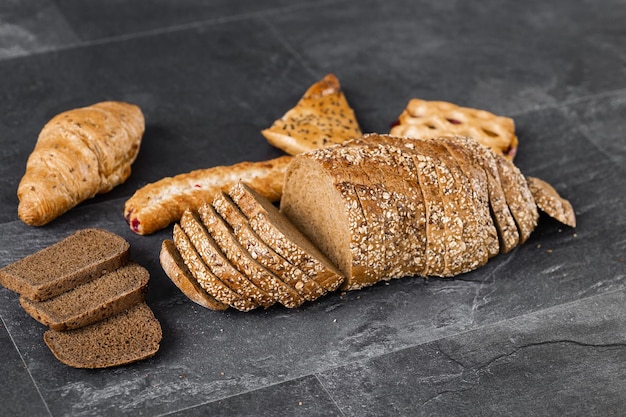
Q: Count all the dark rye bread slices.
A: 3